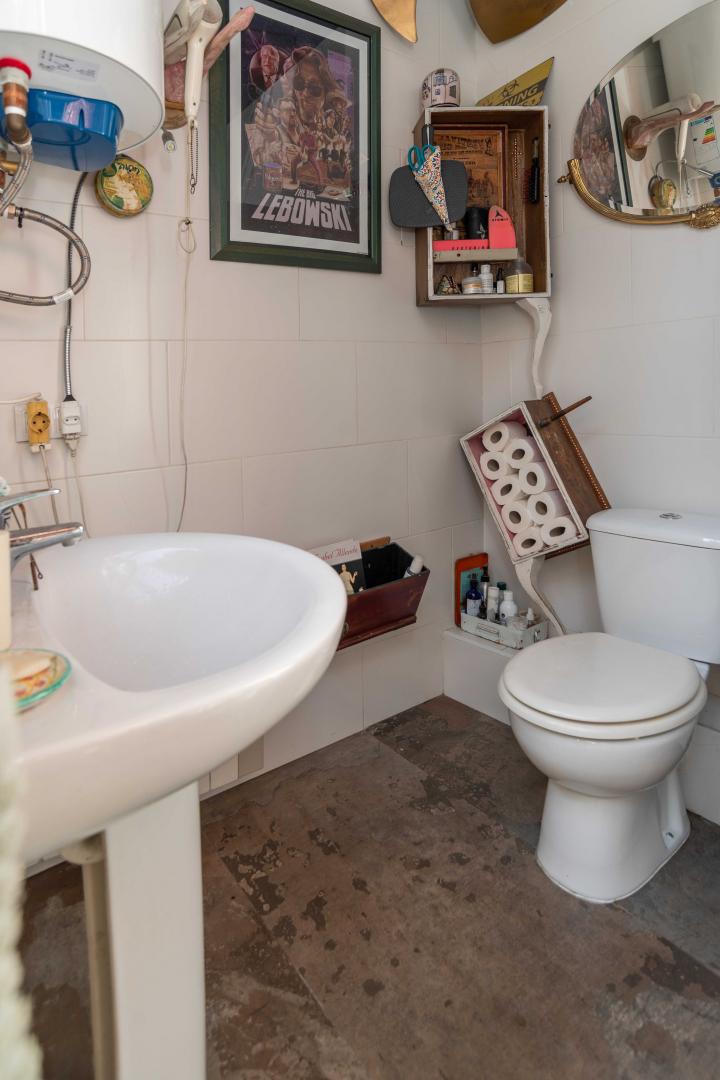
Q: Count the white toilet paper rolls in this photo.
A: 9